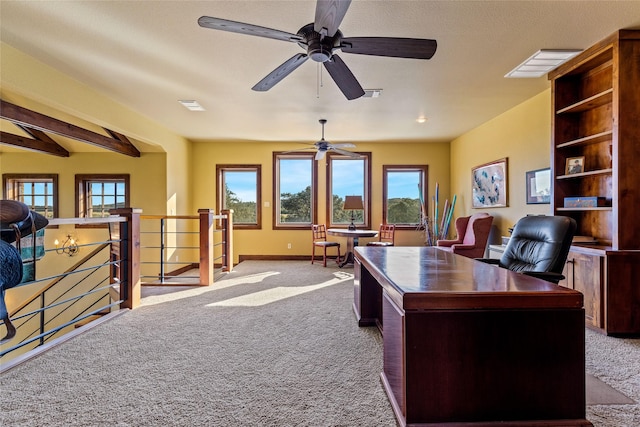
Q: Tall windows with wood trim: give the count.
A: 4